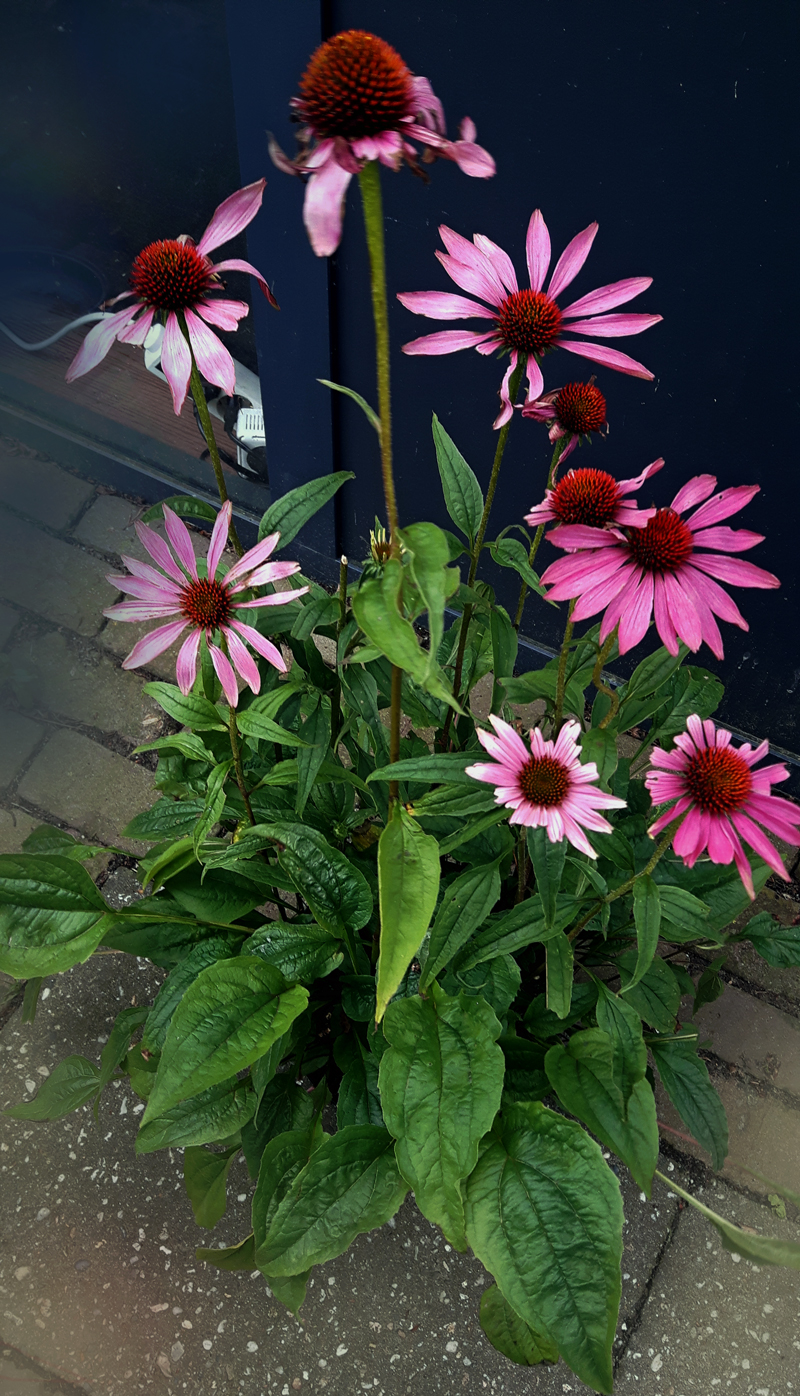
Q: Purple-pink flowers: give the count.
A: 9